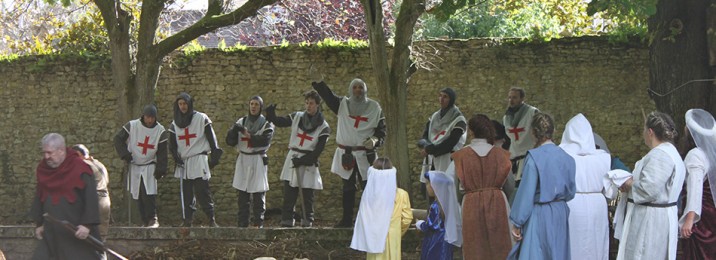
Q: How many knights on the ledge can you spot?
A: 7